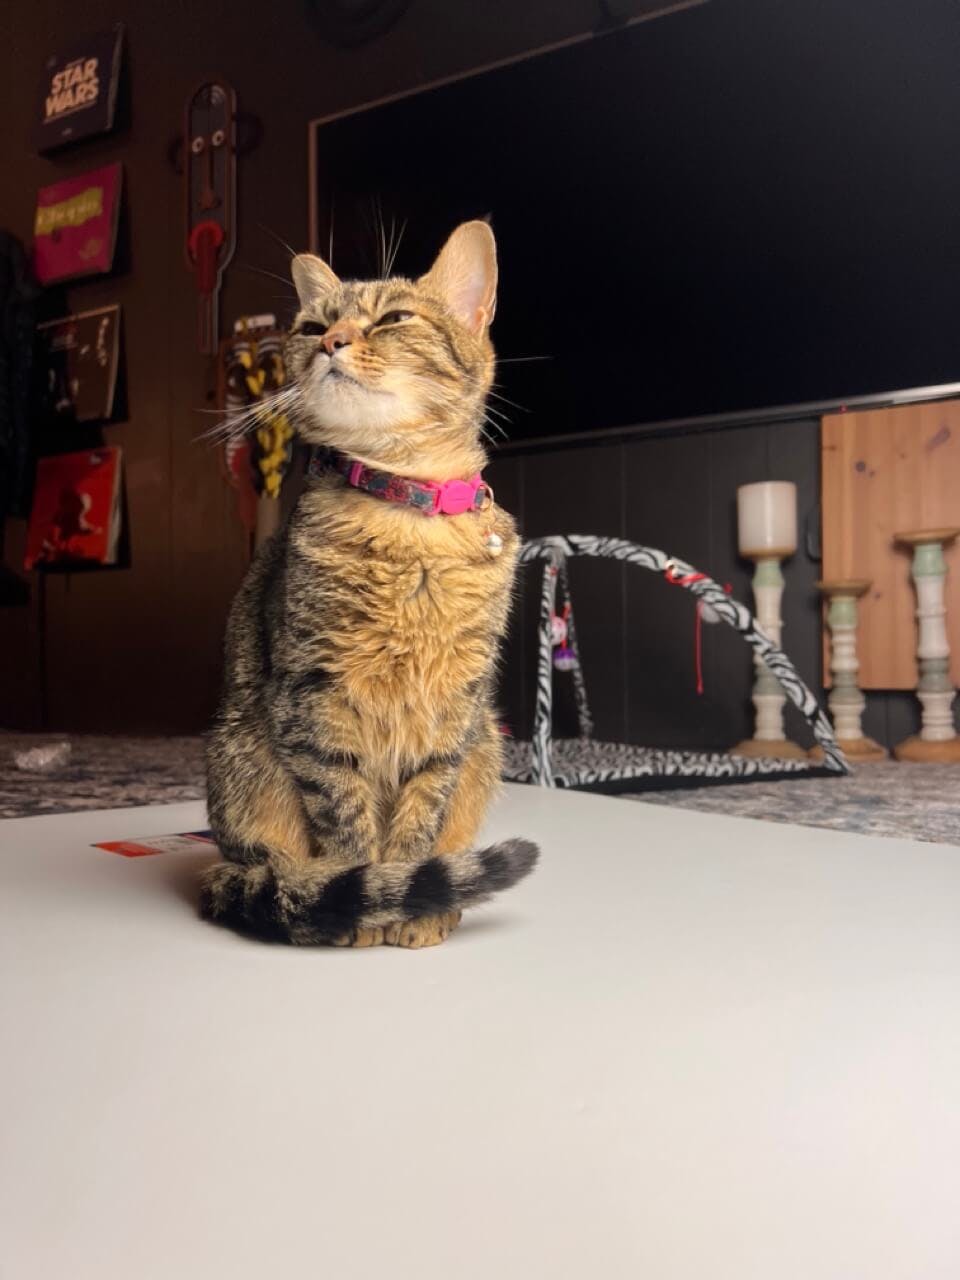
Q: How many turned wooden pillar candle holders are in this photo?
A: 3